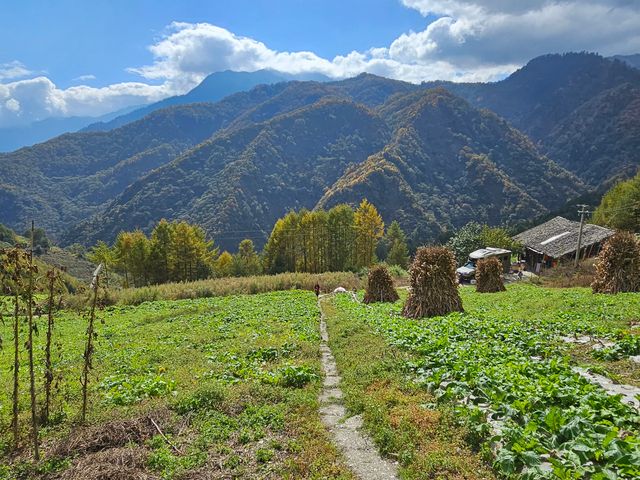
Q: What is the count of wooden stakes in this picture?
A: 4